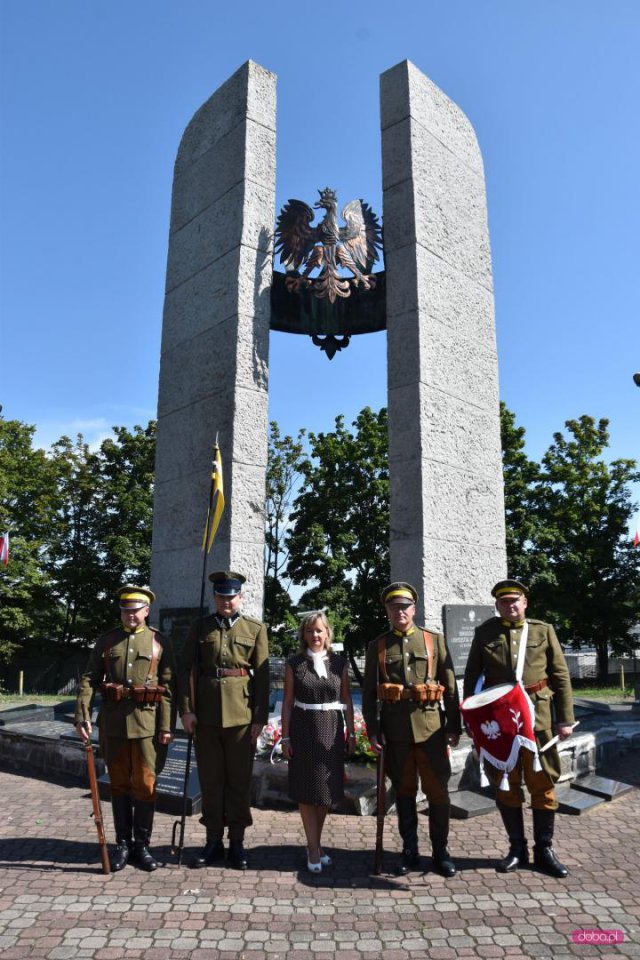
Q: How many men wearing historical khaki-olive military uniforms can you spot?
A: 4